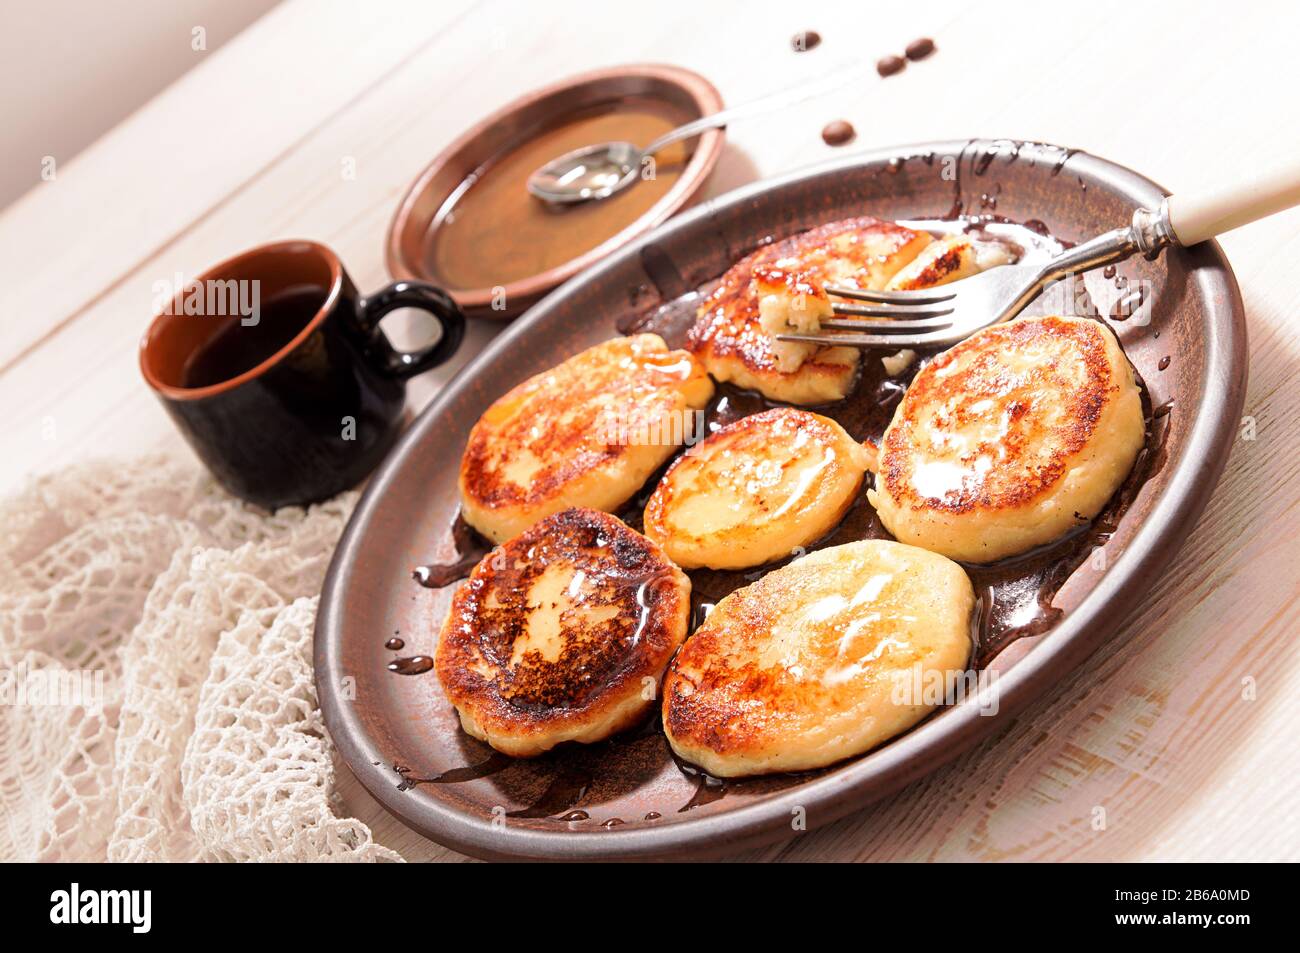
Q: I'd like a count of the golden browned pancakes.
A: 6